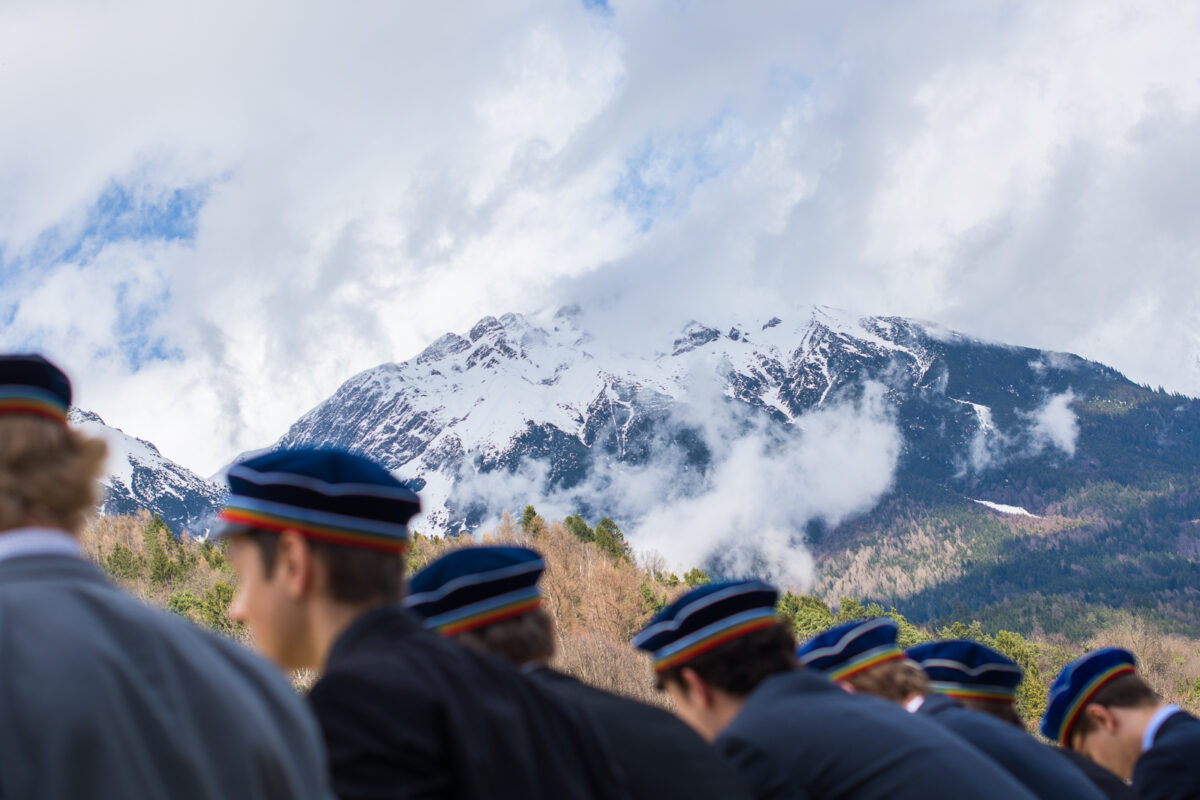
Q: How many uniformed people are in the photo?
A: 7